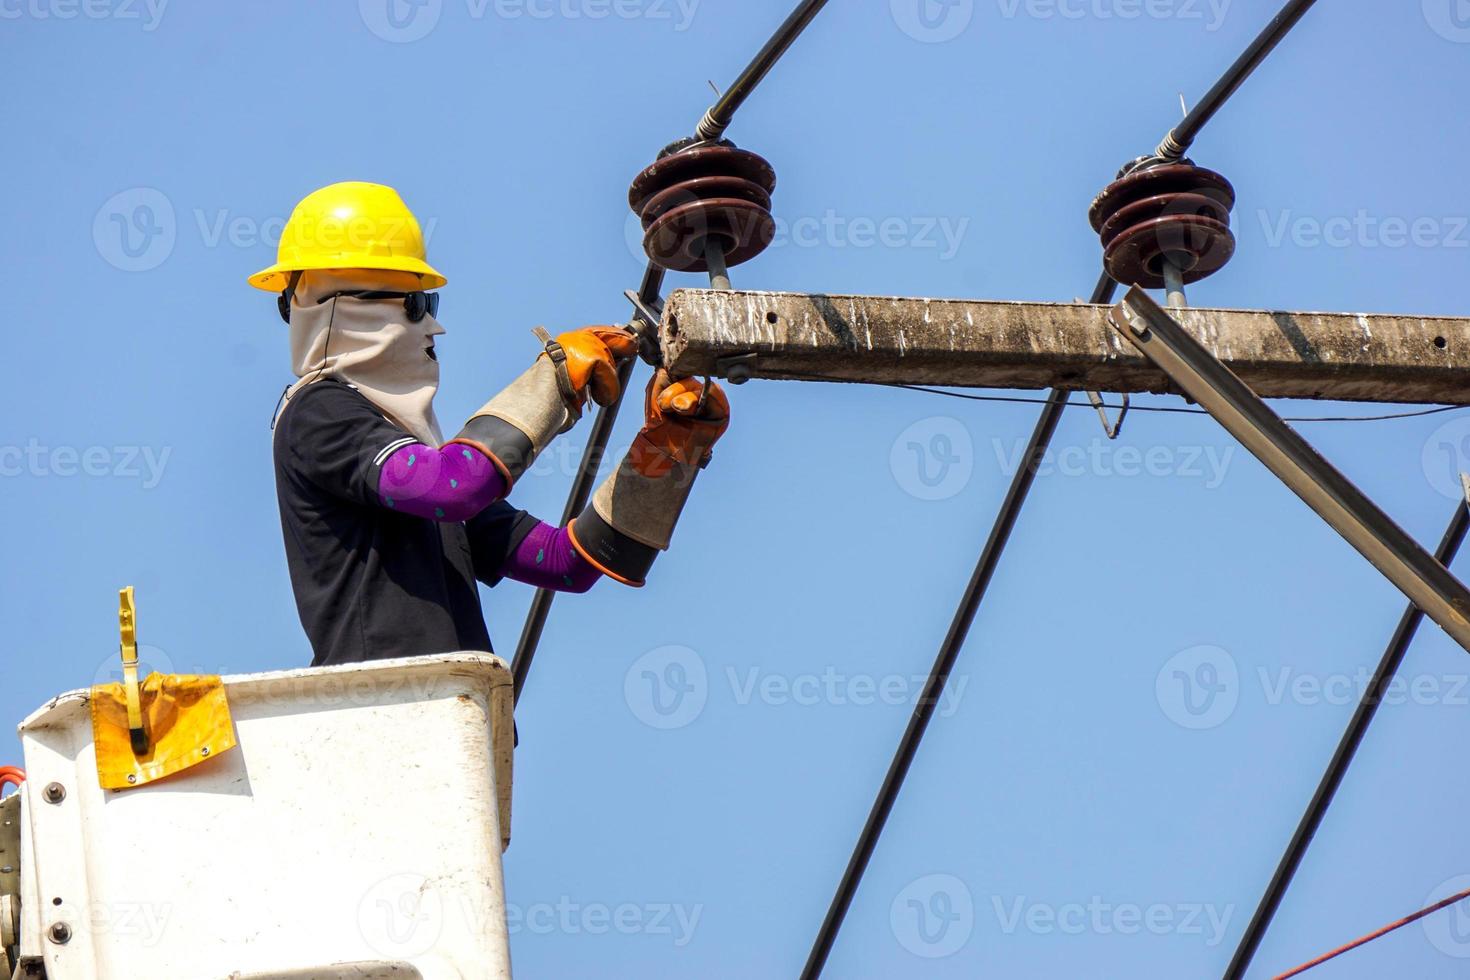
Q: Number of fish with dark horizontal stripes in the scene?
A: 0